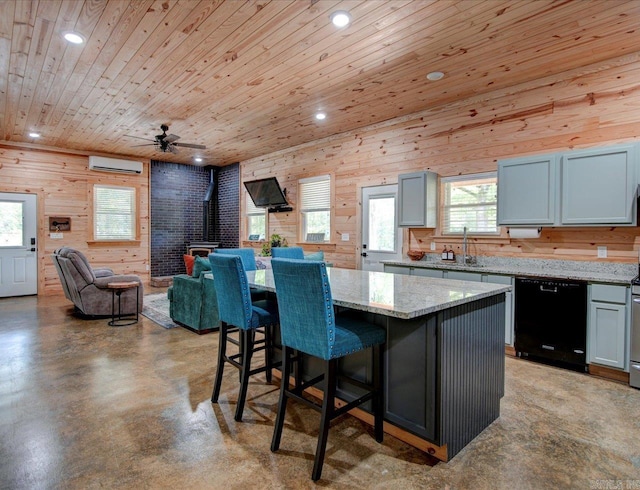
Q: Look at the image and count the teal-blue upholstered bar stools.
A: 4